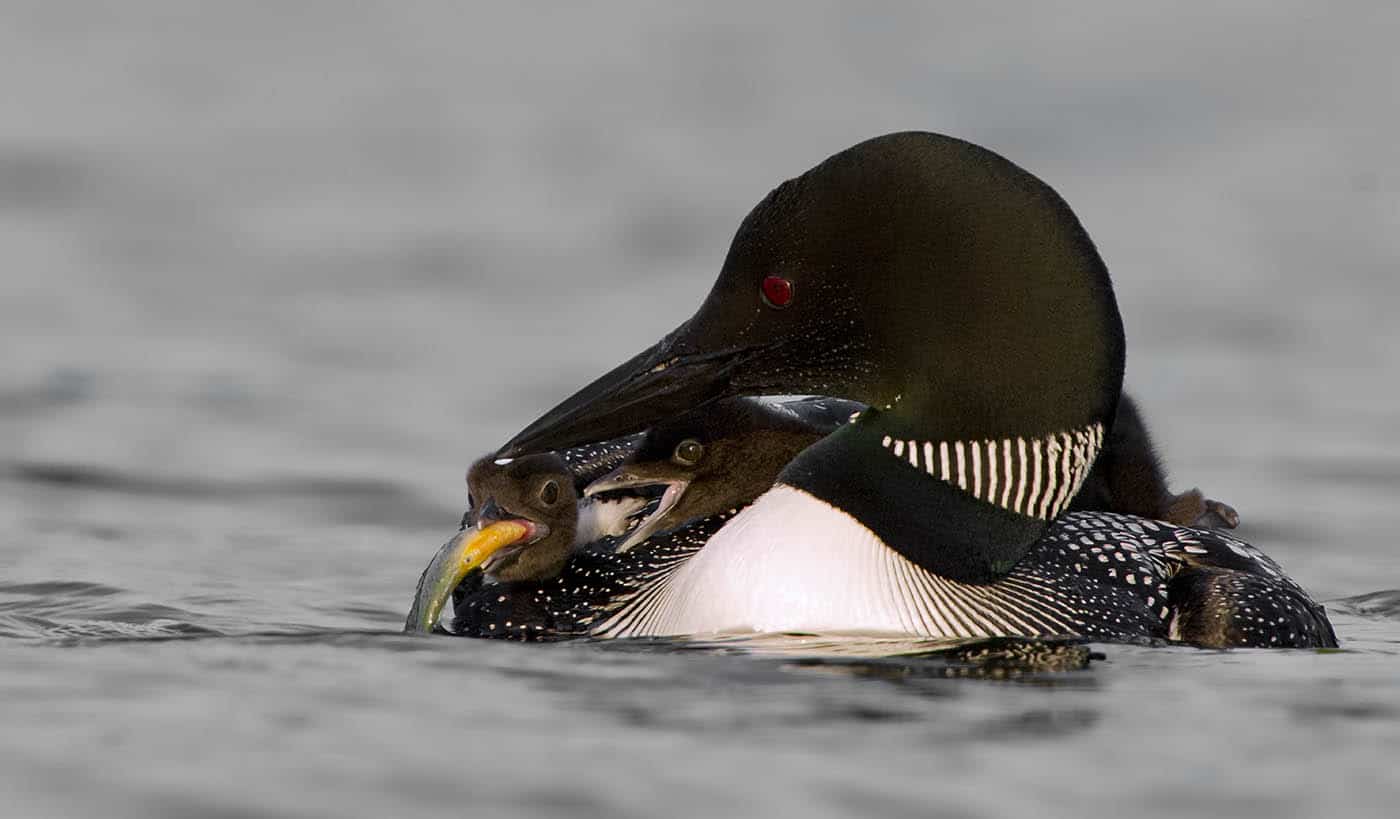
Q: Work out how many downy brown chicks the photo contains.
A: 2